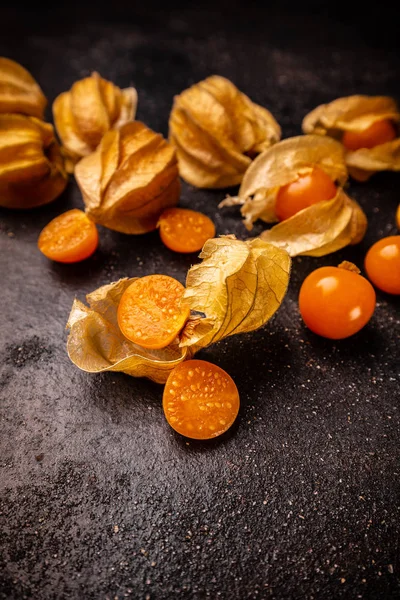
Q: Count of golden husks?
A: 8